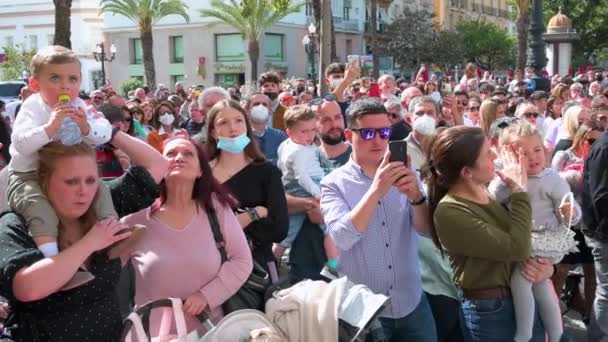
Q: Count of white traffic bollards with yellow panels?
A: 0